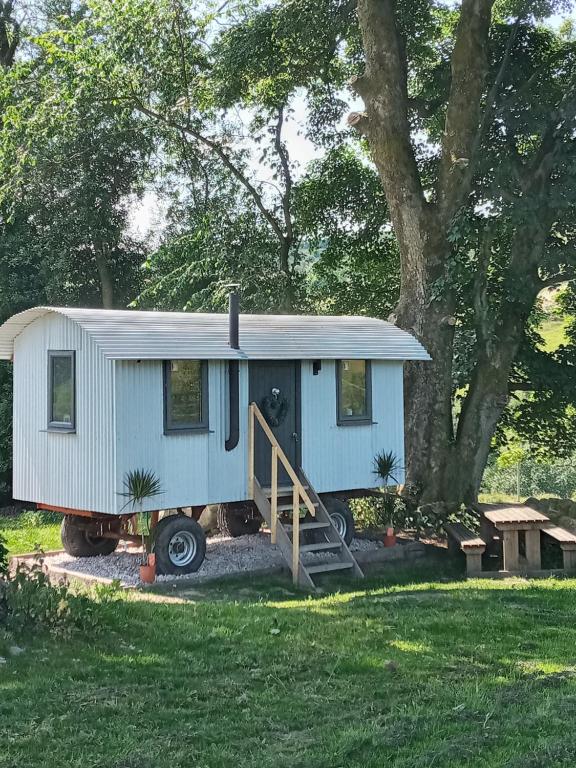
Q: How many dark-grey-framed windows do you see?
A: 3